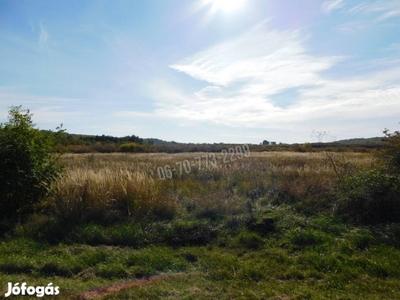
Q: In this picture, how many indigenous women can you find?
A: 0